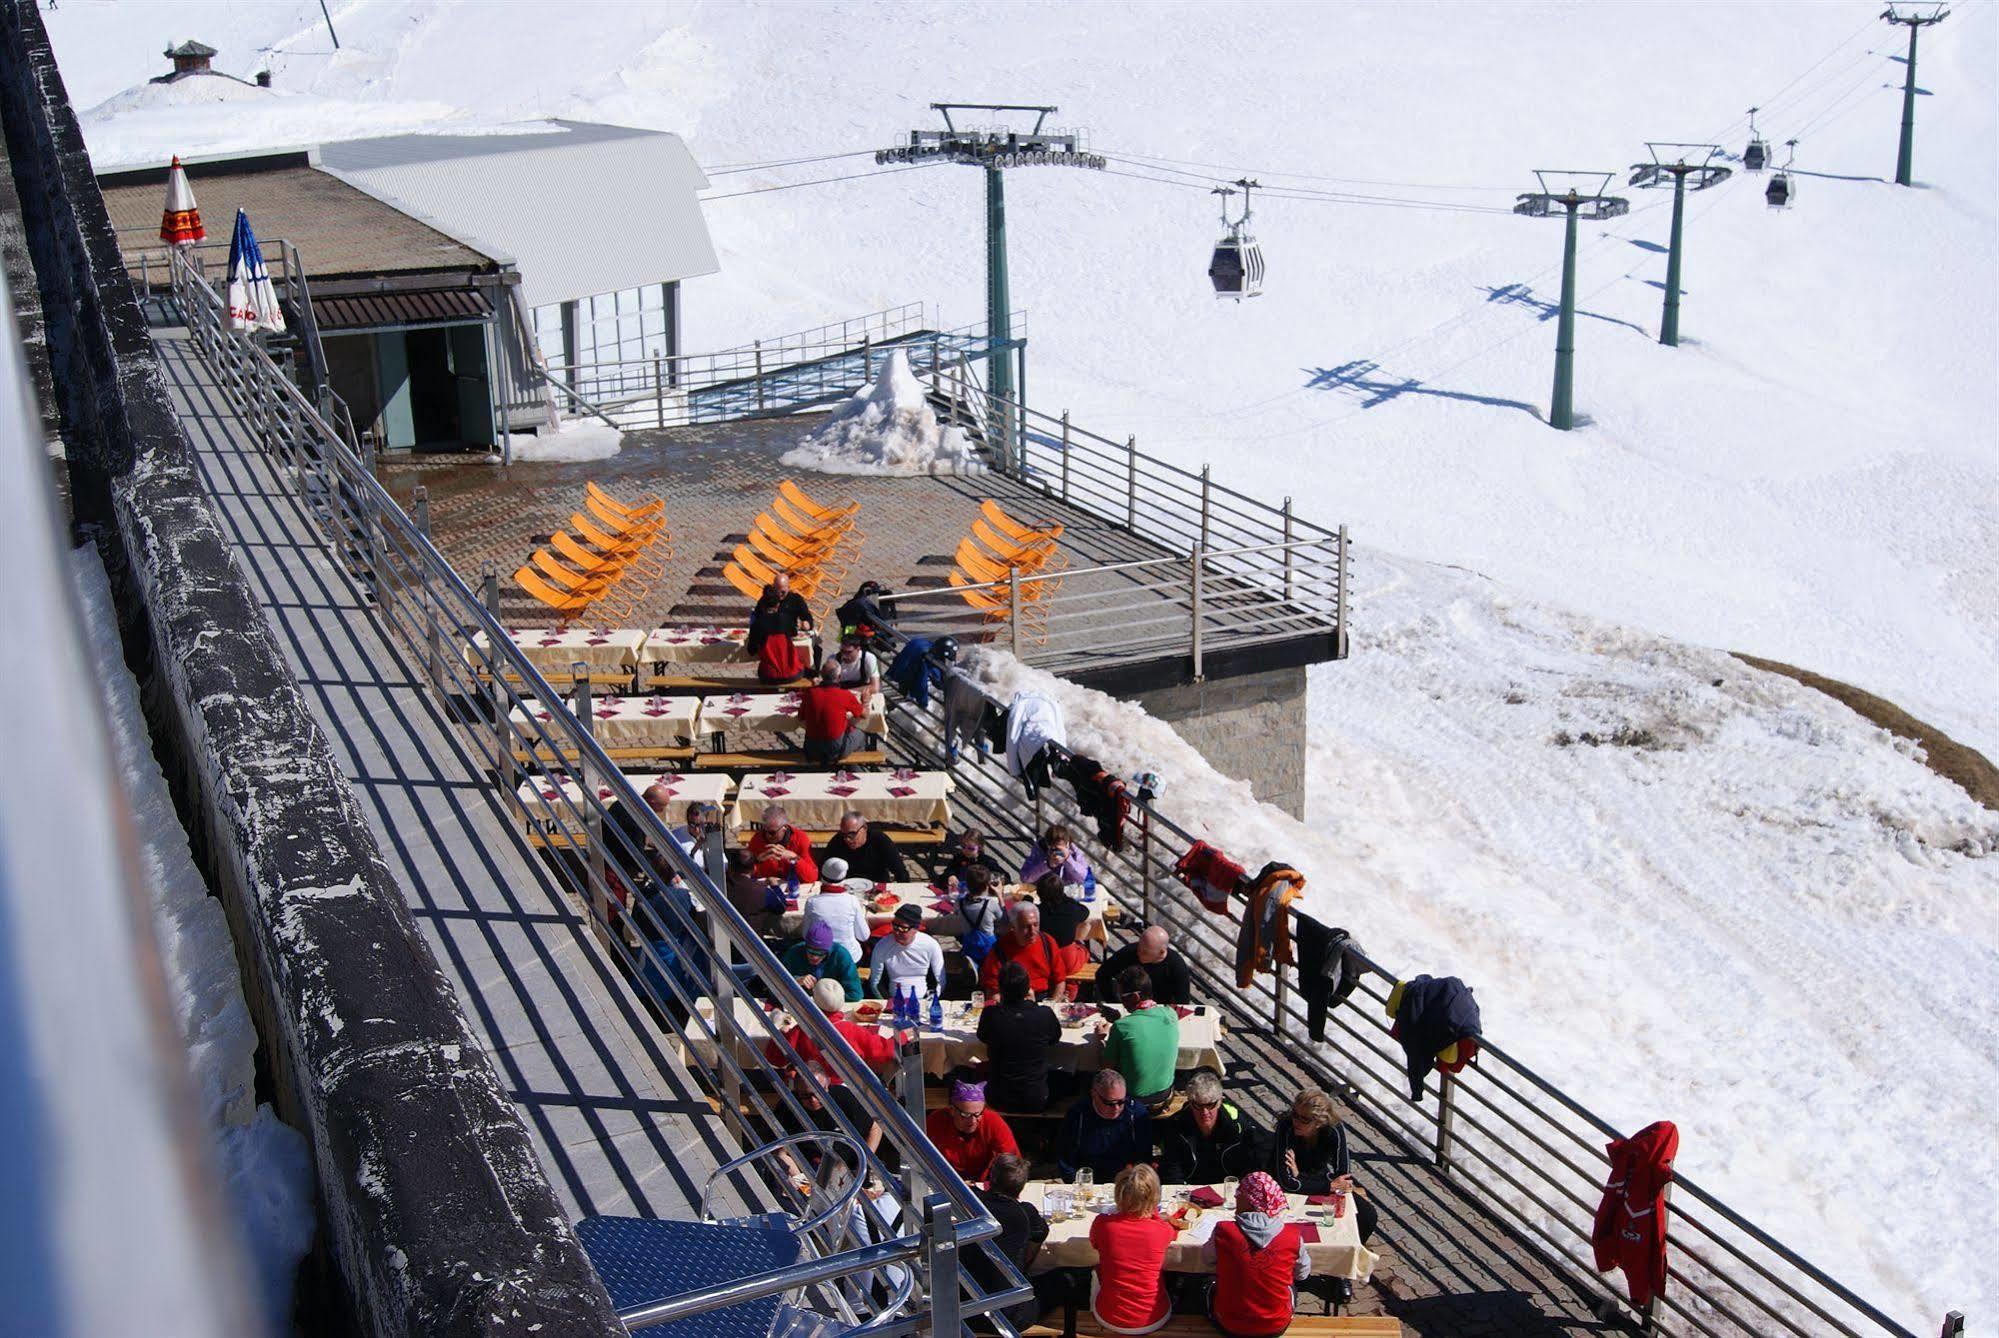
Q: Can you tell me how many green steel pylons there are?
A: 4